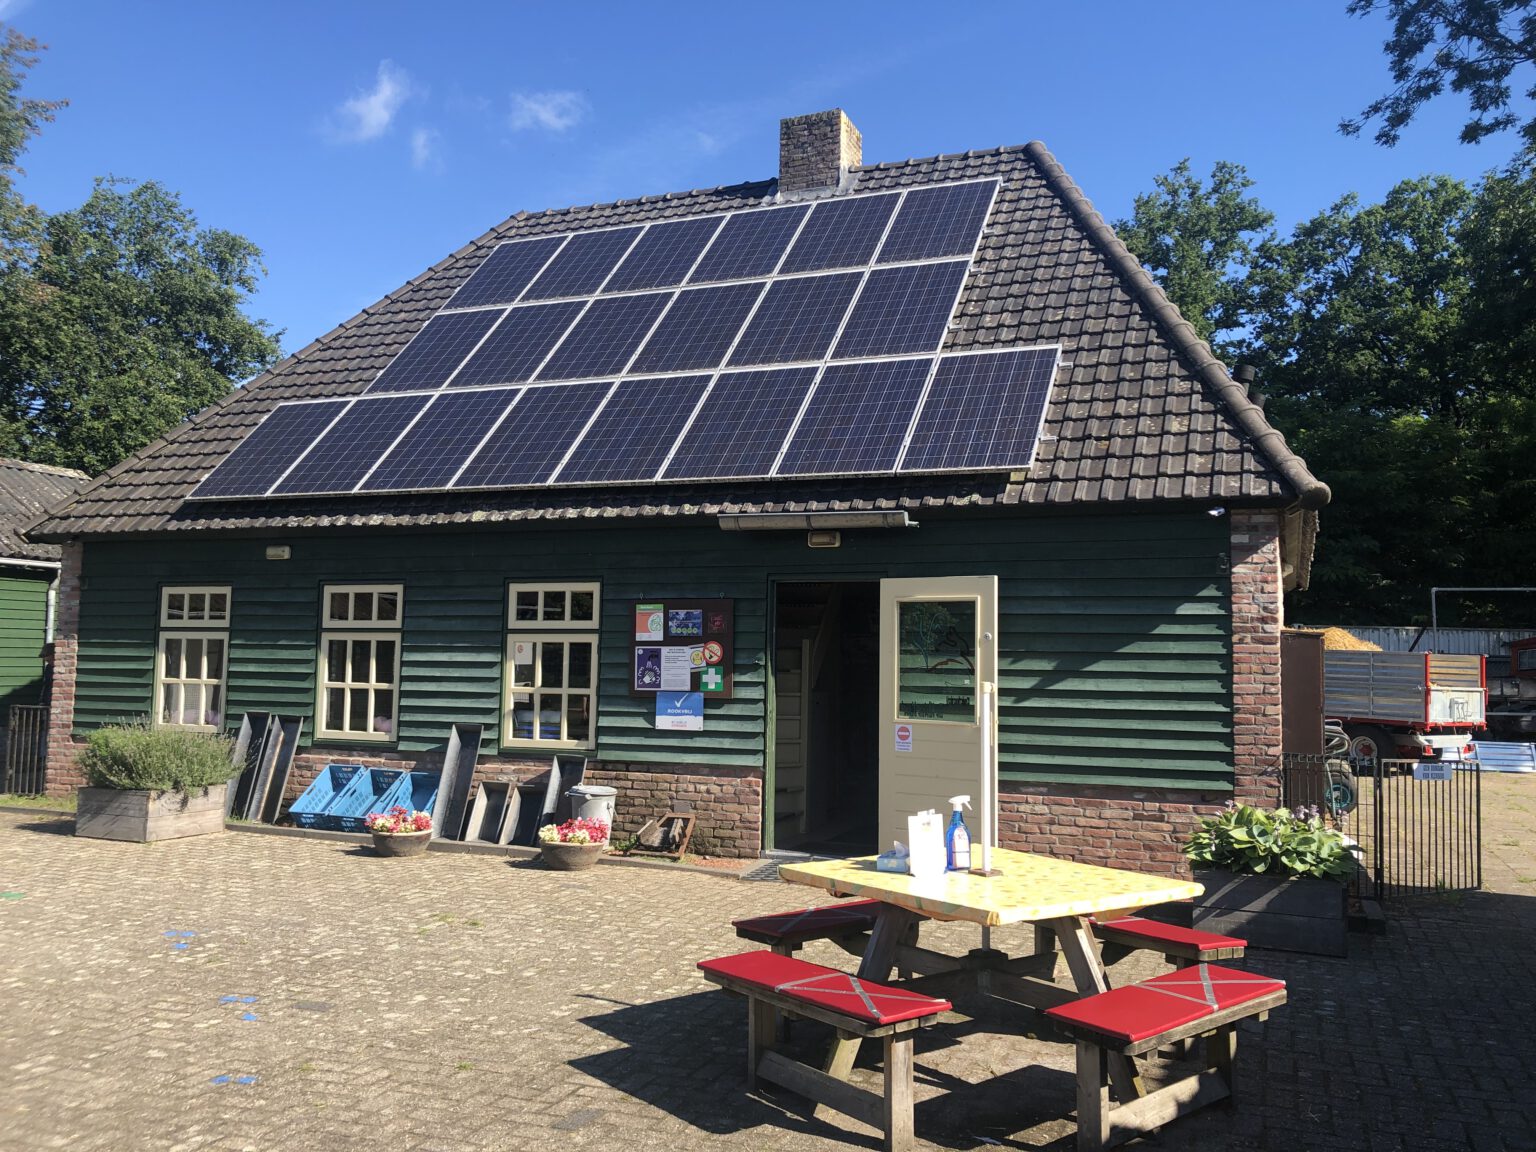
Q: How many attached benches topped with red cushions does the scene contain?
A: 4